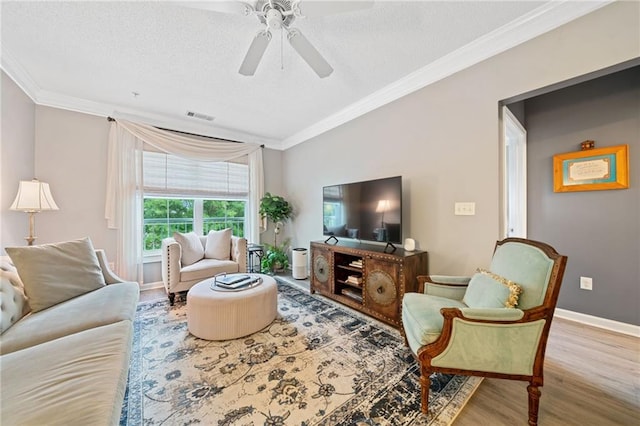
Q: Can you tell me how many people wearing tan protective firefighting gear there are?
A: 0